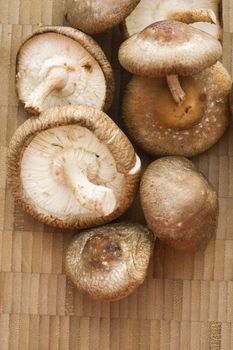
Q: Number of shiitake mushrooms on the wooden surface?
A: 8